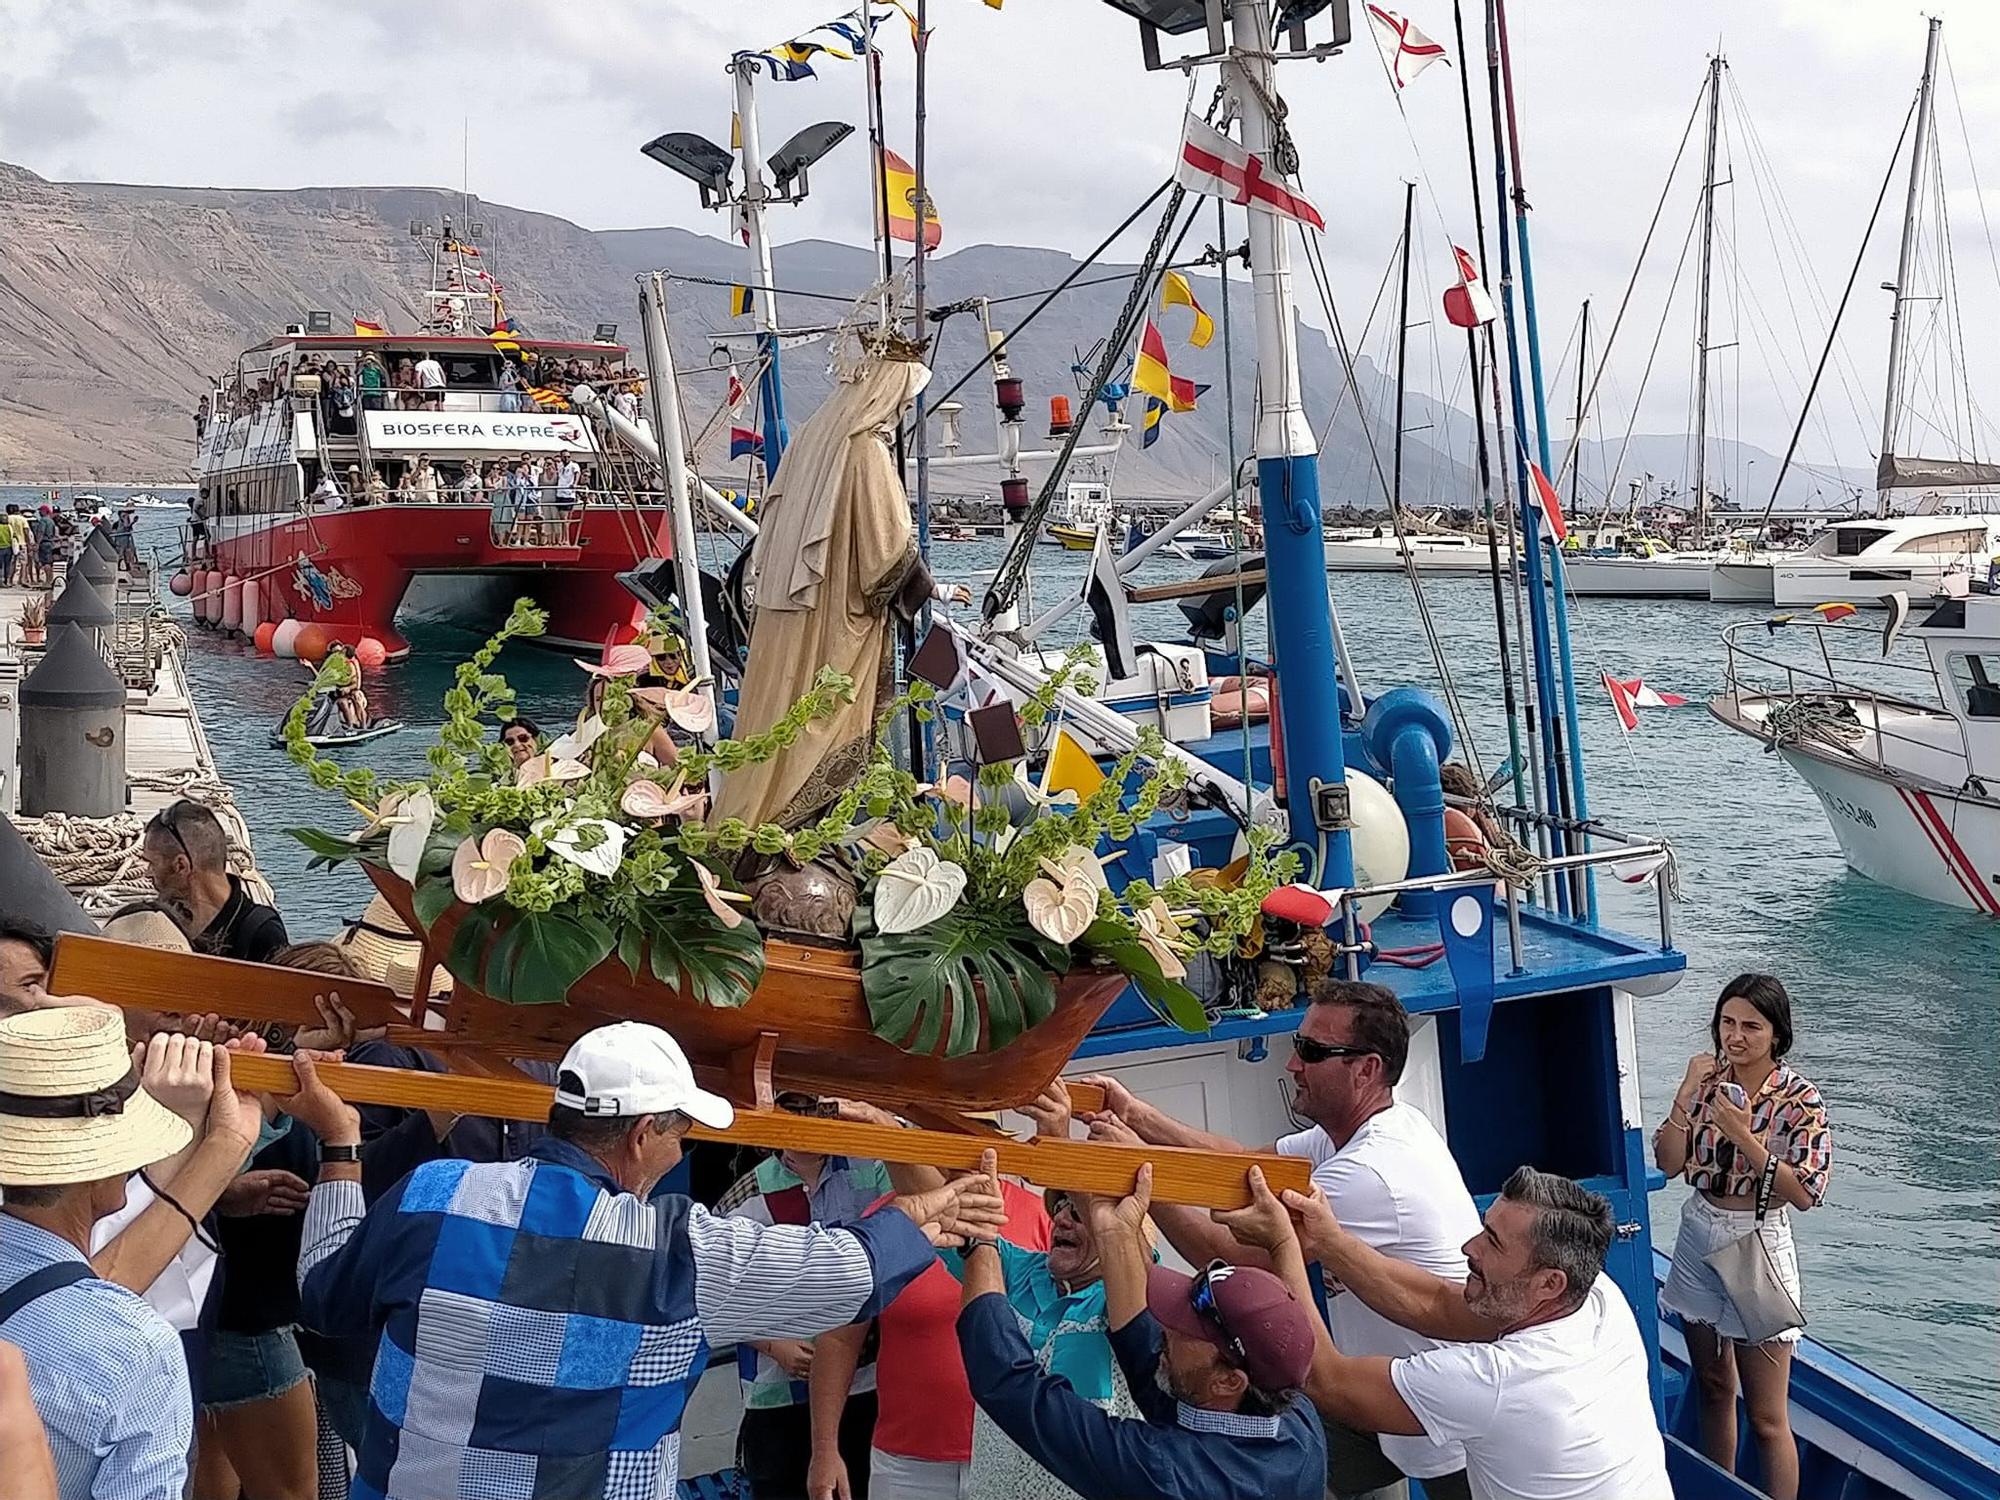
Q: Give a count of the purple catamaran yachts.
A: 0